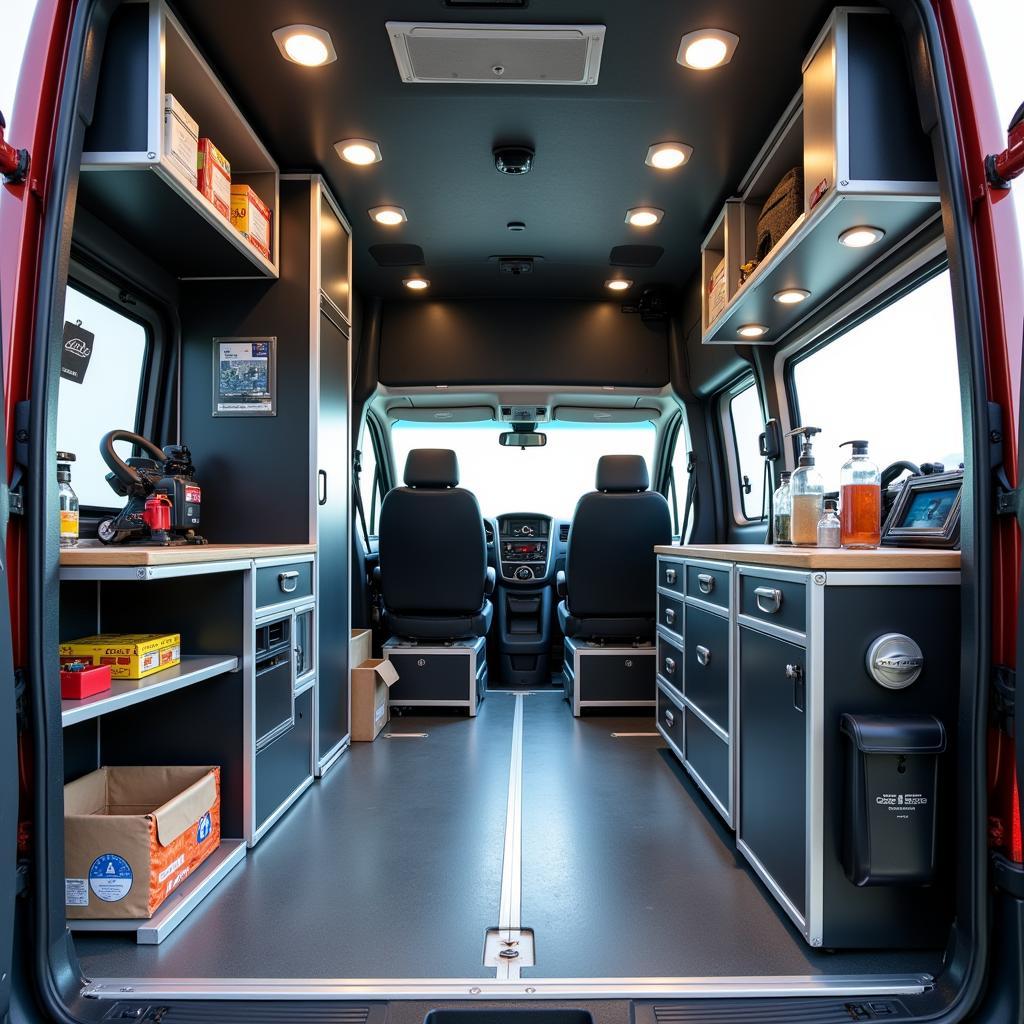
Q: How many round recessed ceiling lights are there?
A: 8